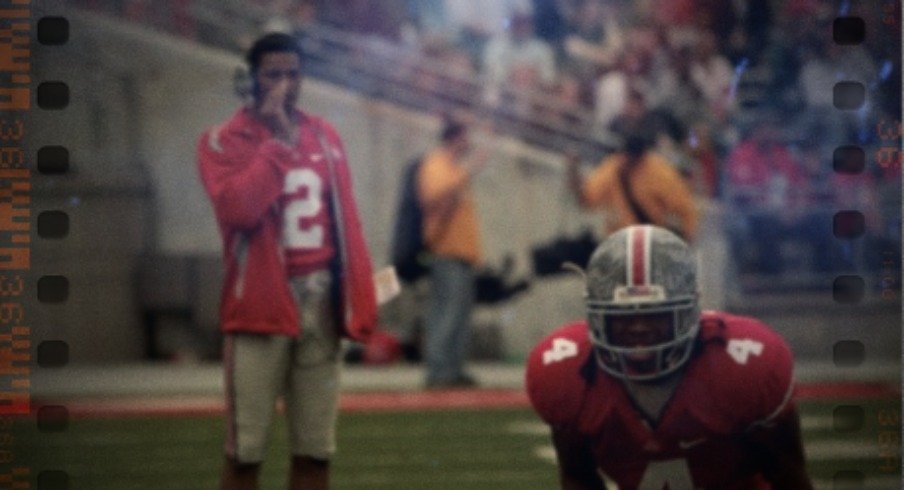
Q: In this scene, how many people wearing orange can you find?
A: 2